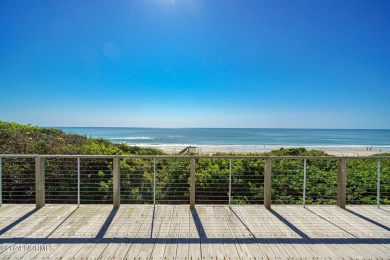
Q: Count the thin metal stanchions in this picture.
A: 6